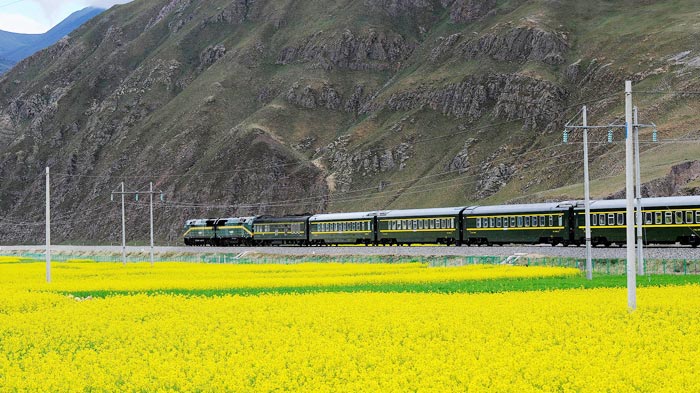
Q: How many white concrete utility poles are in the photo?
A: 6